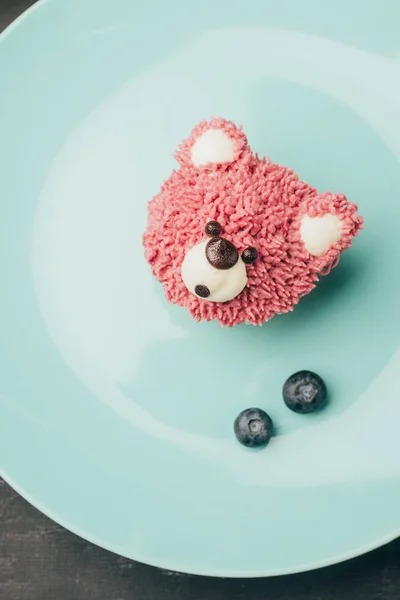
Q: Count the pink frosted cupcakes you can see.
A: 1